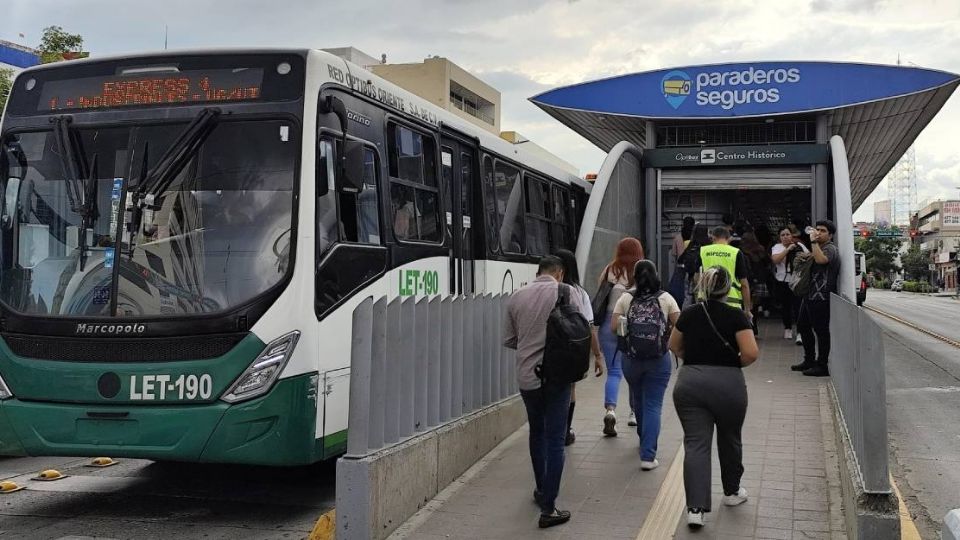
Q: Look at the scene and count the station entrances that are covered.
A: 1